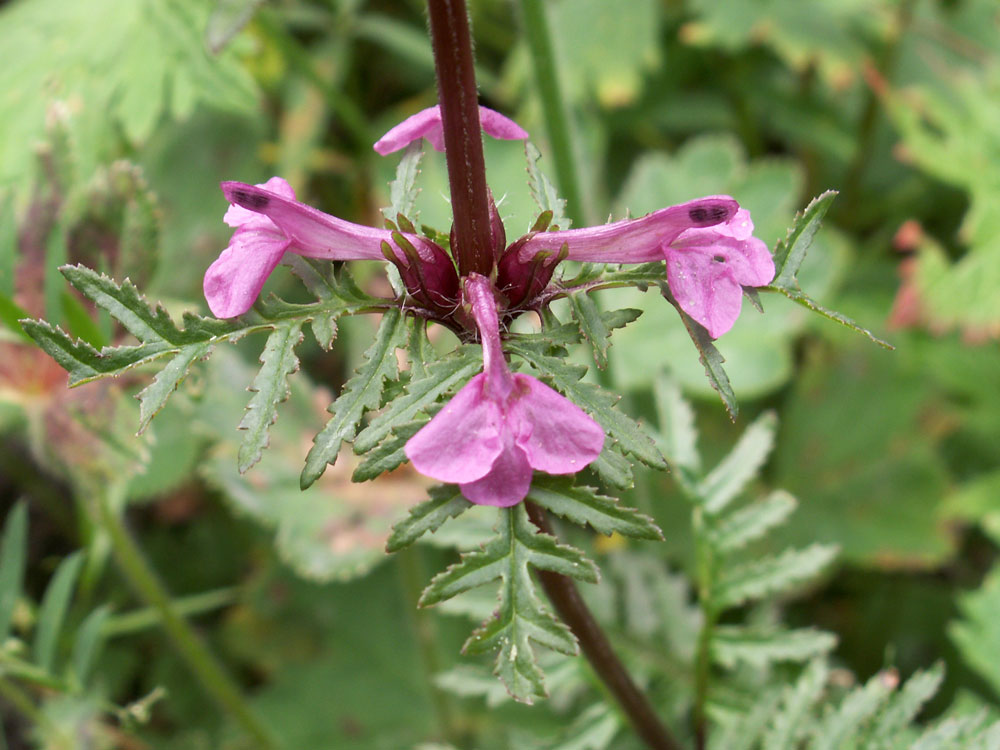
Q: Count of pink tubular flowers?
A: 4